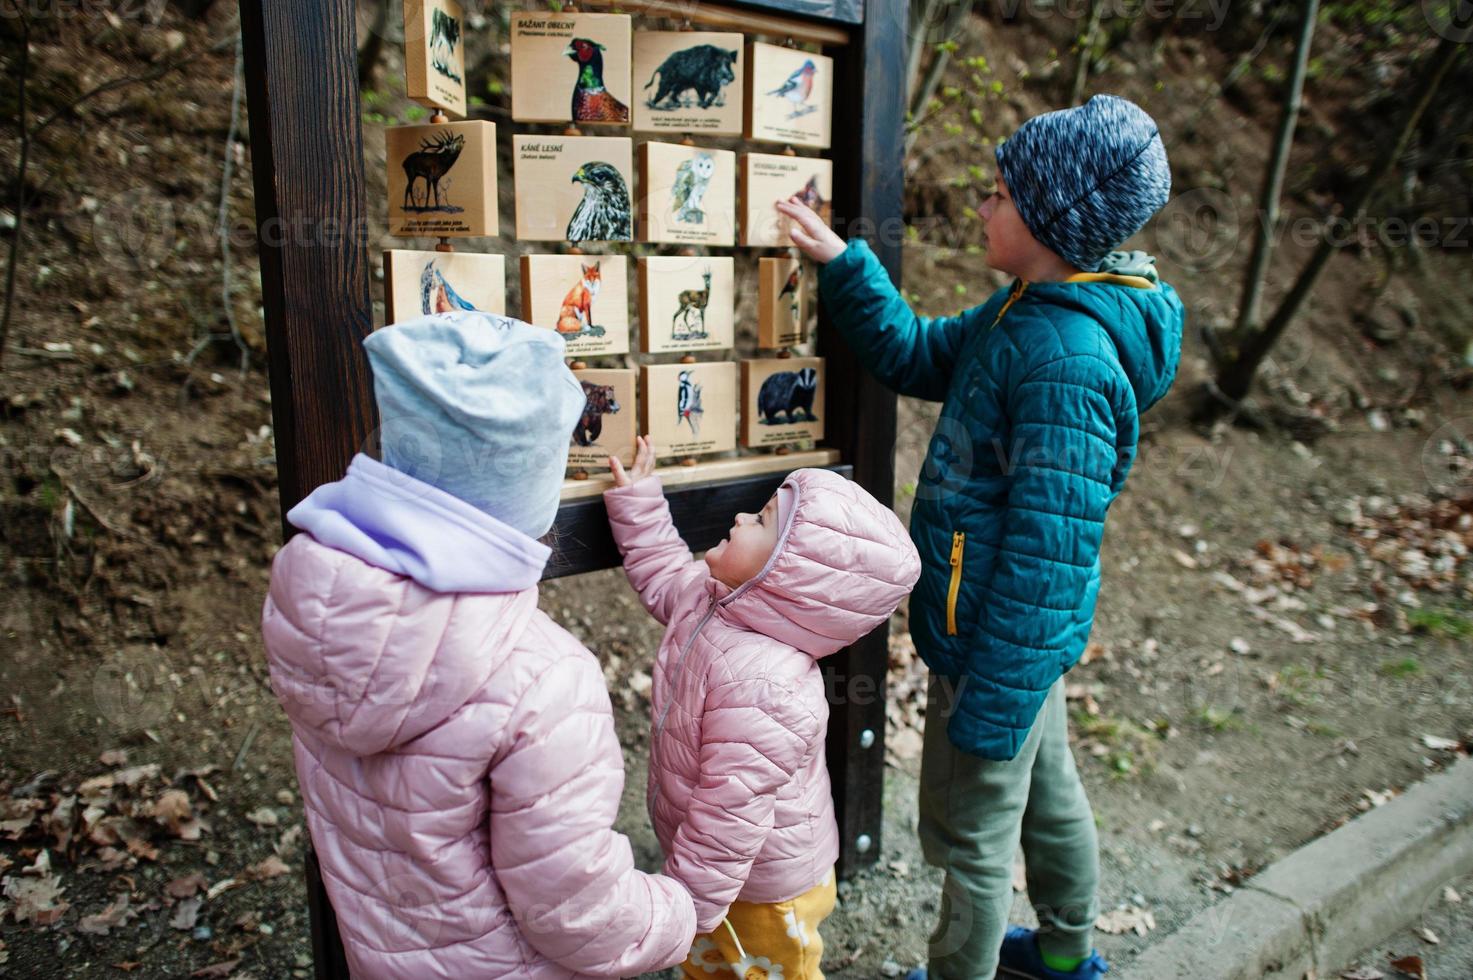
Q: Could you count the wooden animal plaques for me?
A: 15